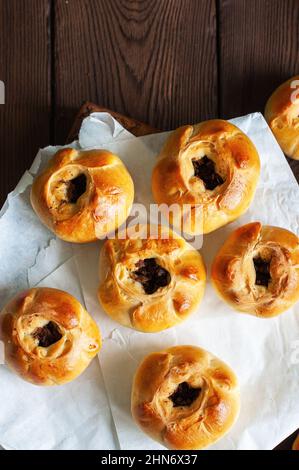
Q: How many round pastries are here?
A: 7